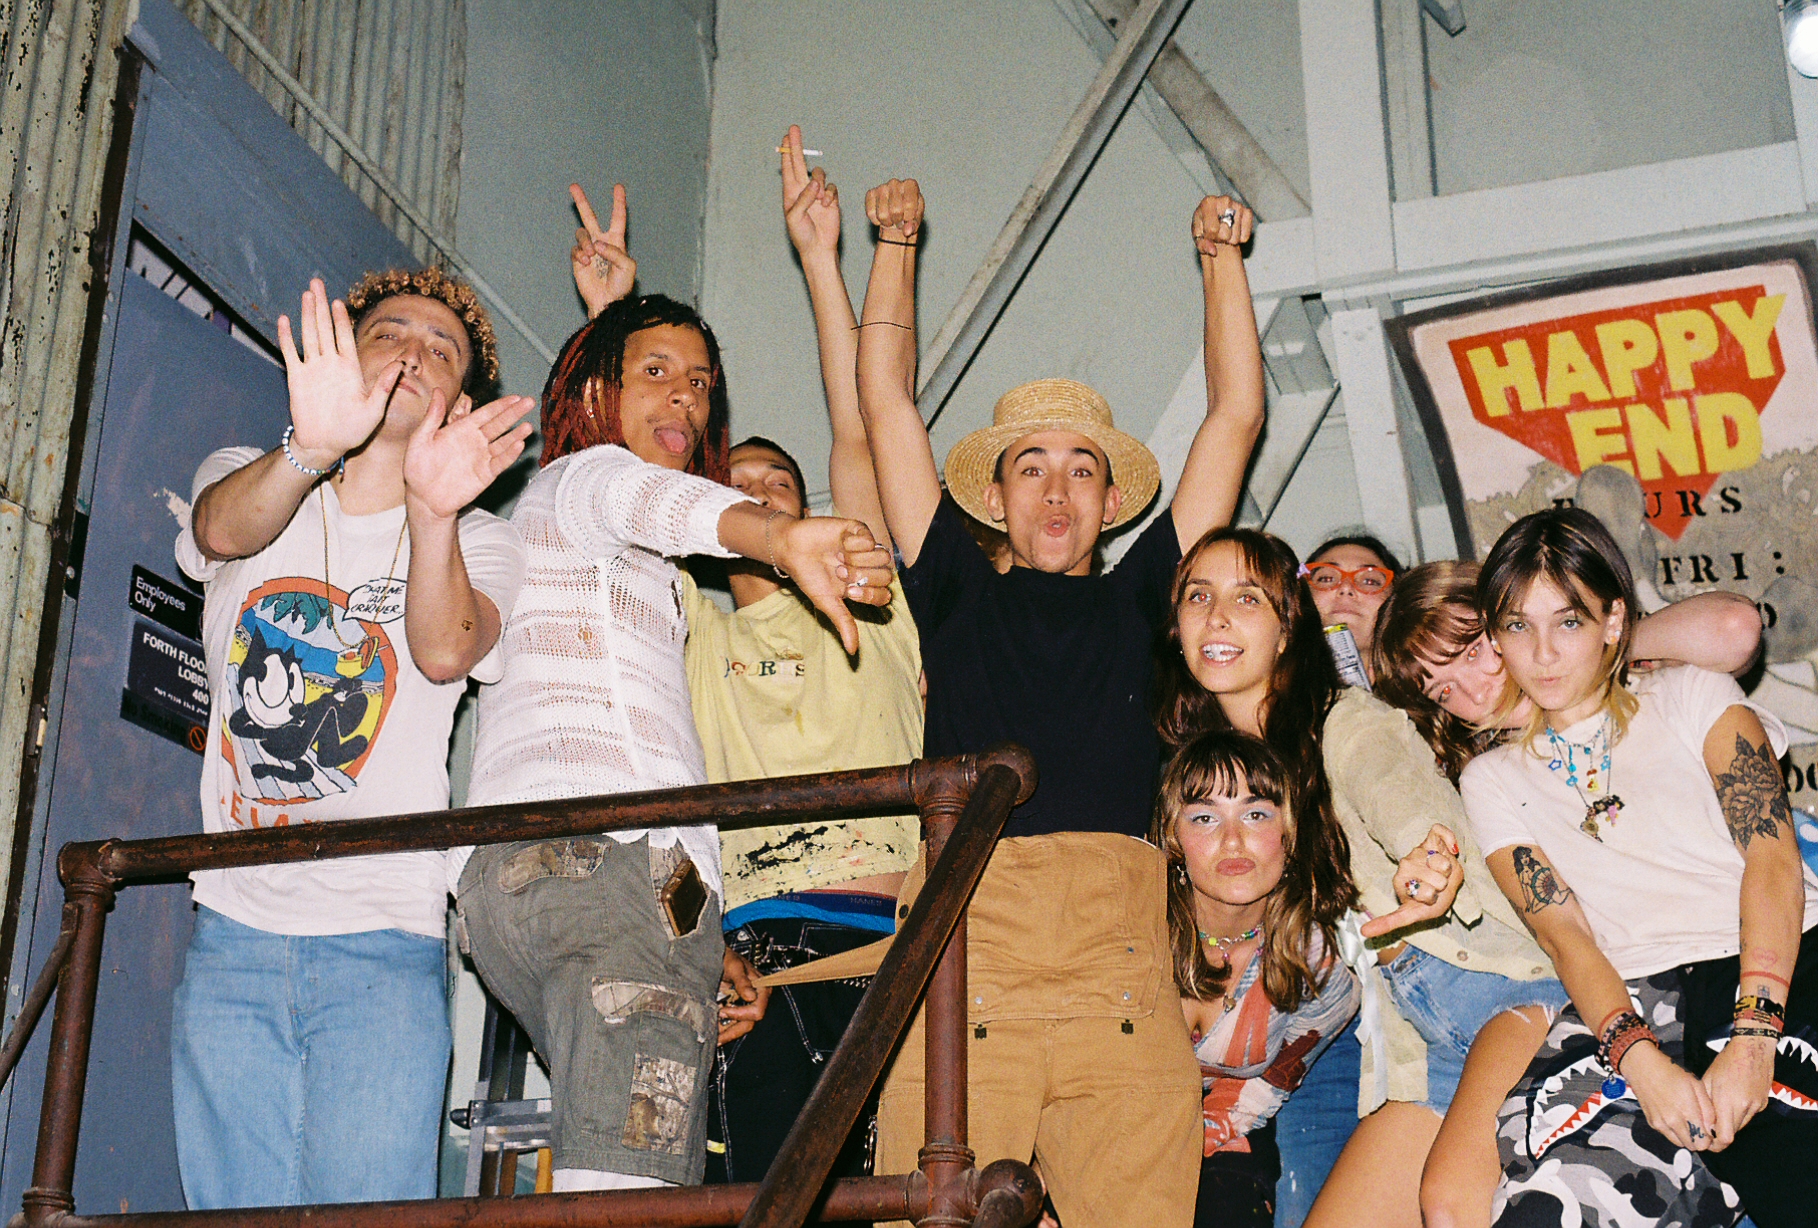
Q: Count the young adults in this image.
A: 9